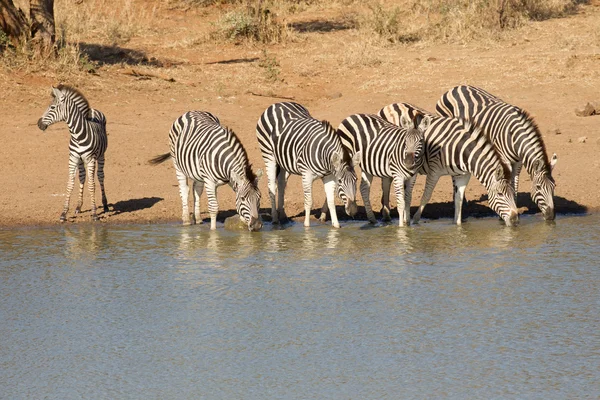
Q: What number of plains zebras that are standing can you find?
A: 6